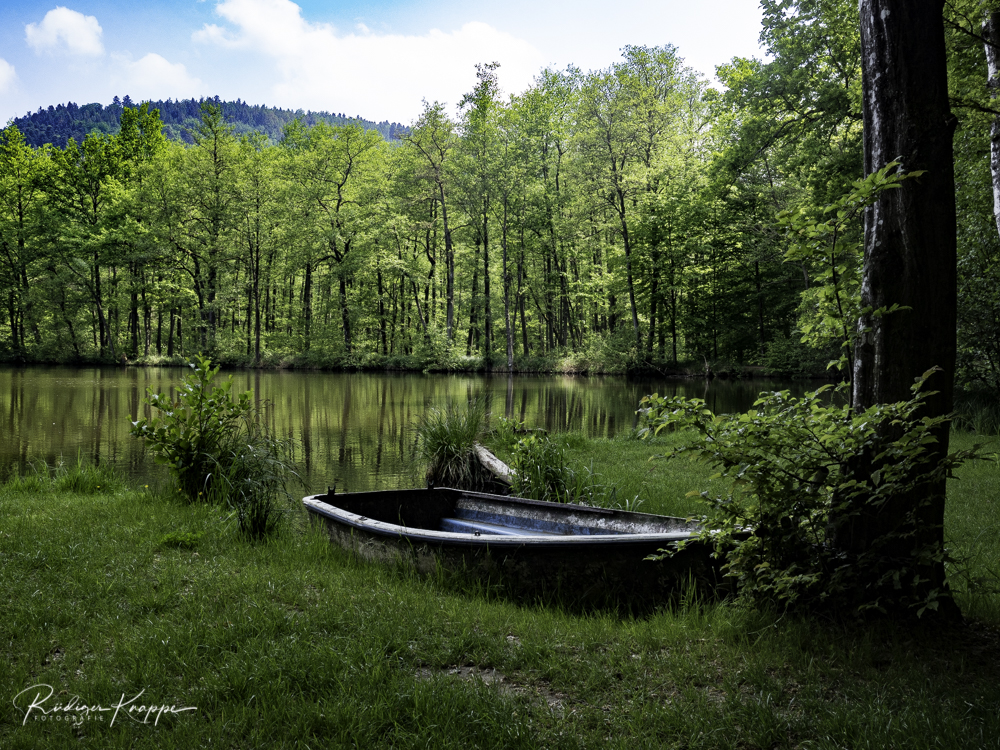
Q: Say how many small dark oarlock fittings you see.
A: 2